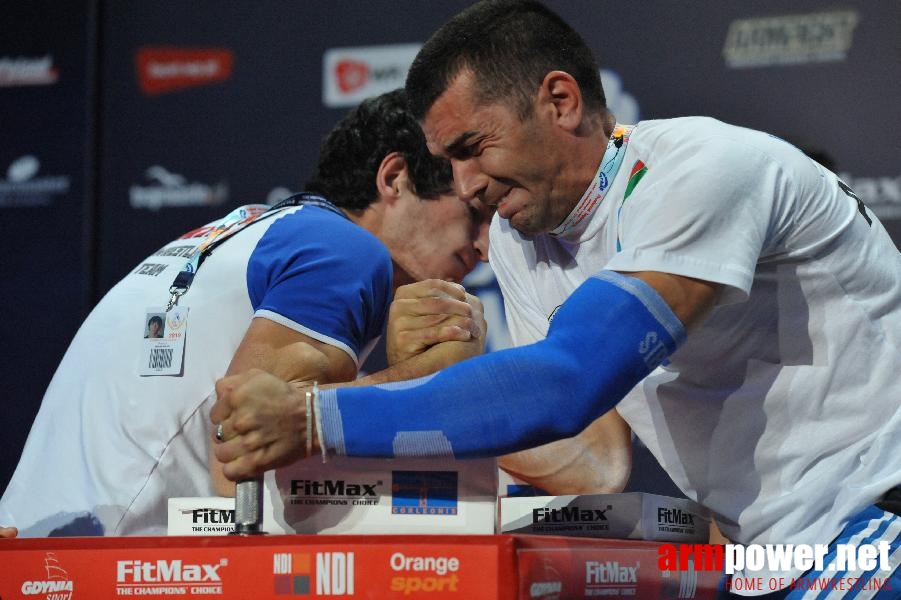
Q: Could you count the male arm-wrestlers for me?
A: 2